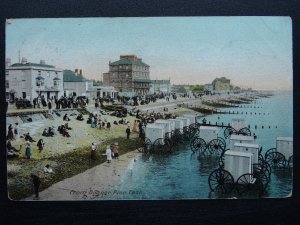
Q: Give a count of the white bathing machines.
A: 12